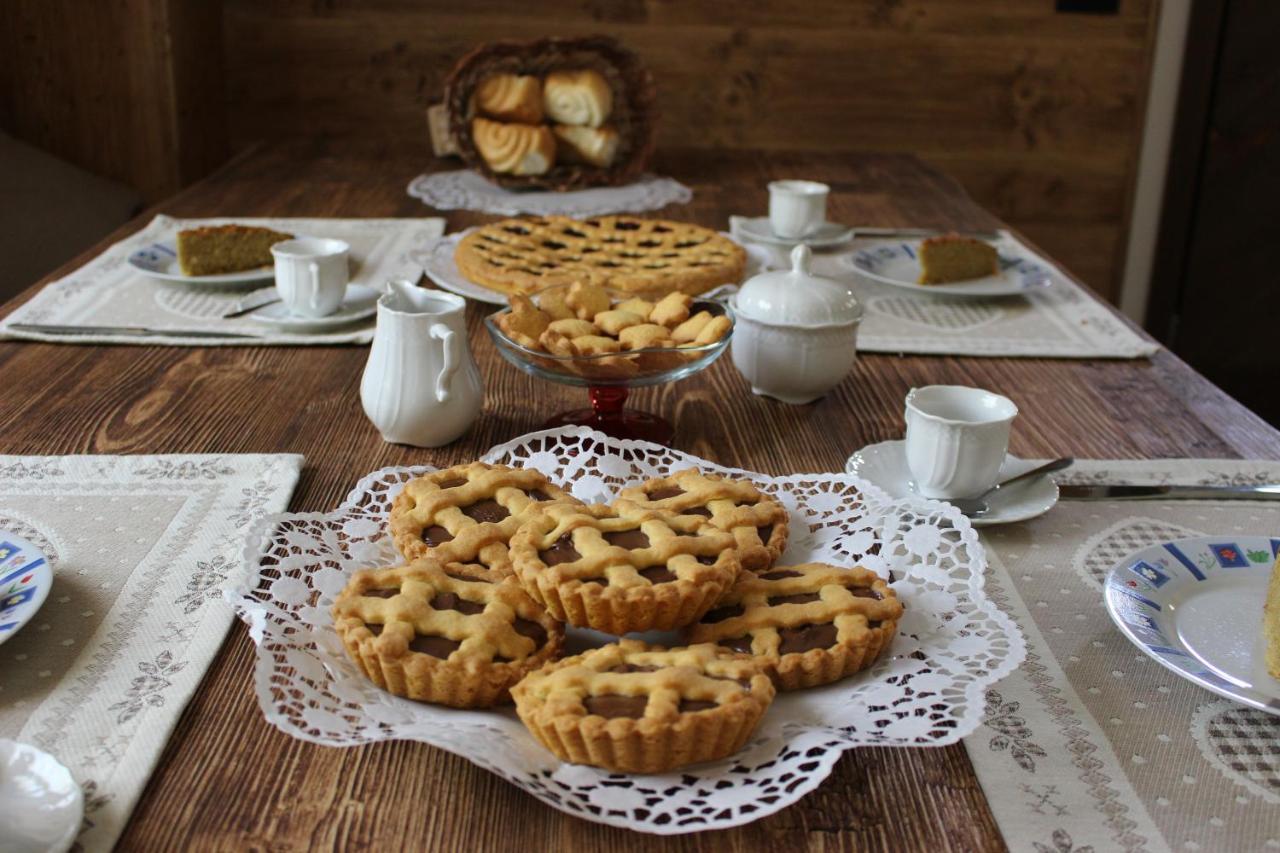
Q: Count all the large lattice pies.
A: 1